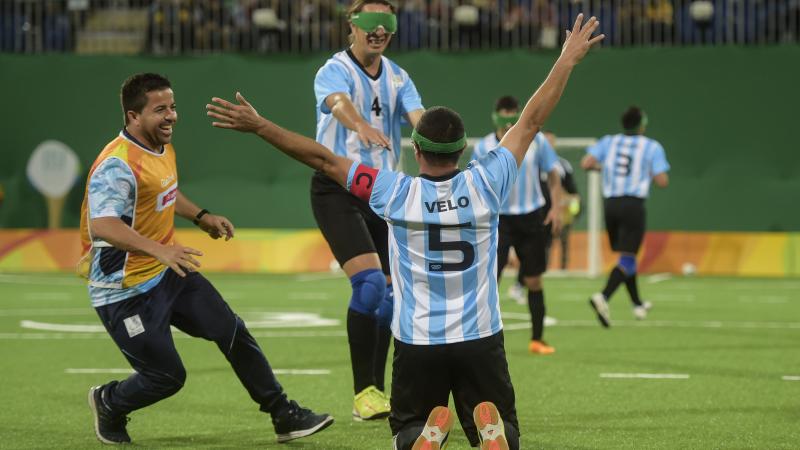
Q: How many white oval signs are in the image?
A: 1